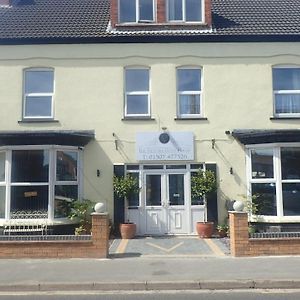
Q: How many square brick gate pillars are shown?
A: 2